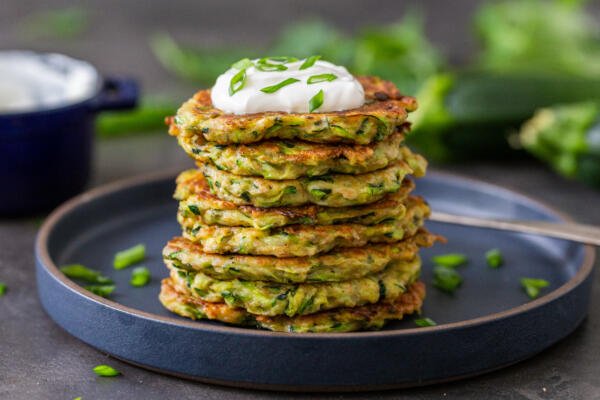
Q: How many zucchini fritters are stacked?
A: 8